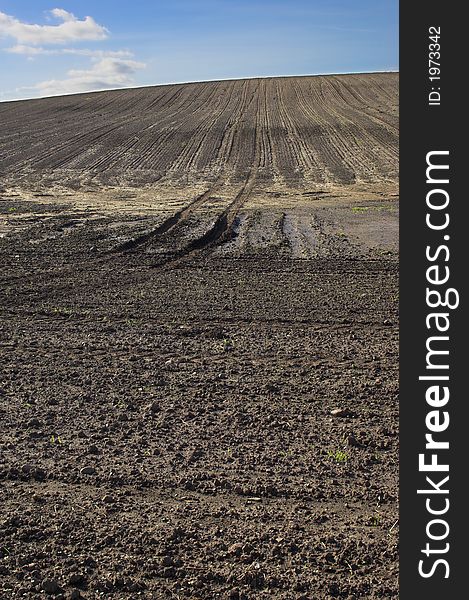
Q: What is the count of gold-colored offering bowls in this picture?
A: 0